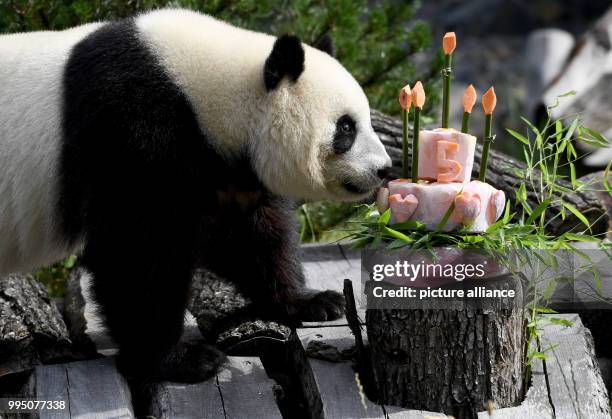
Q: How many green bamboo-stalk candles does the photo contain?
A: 5